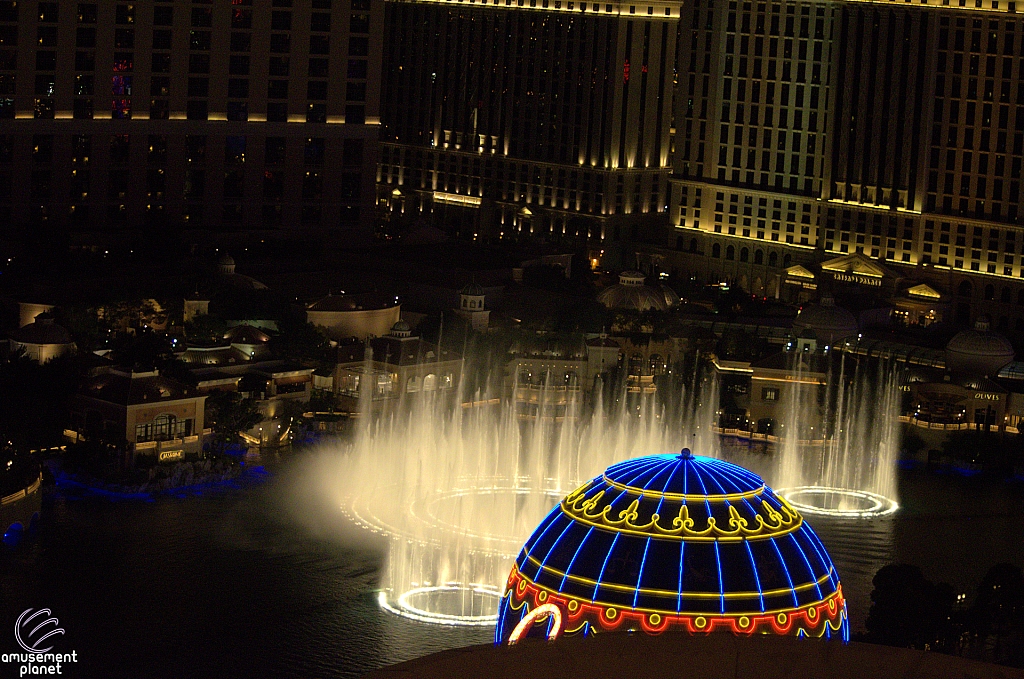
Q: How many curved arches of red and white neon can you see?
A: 1